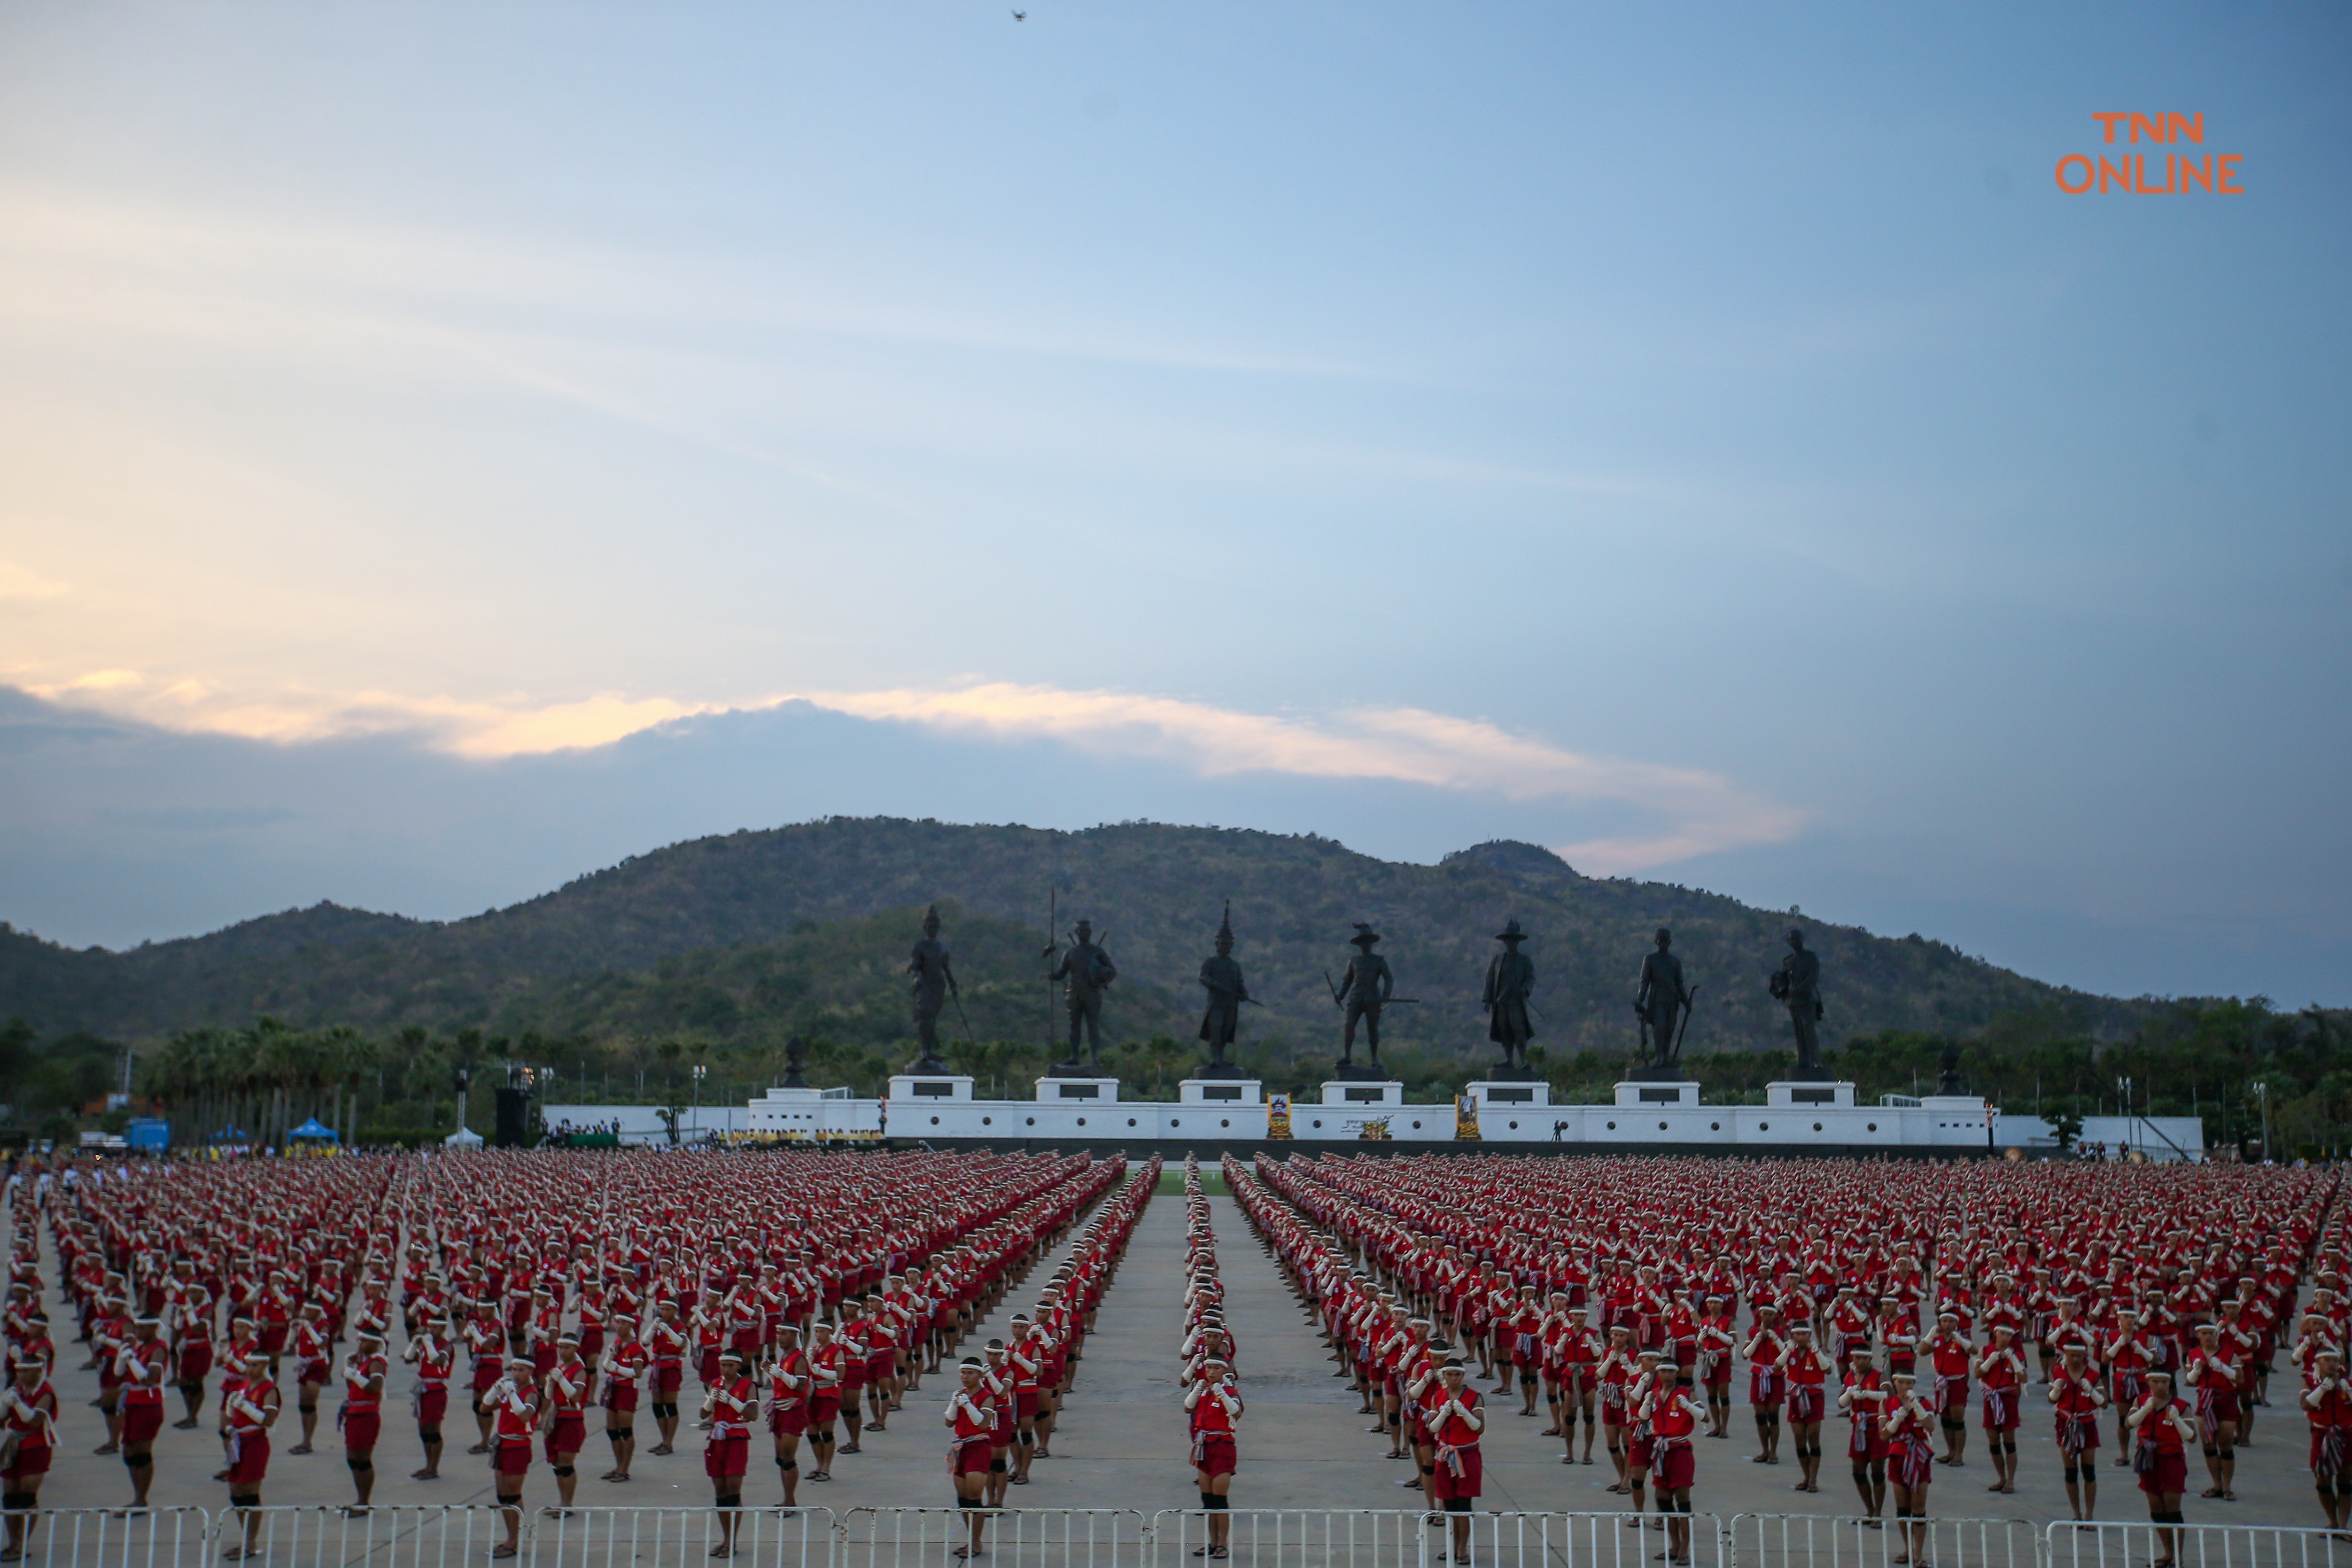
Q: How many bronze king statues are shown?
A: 7